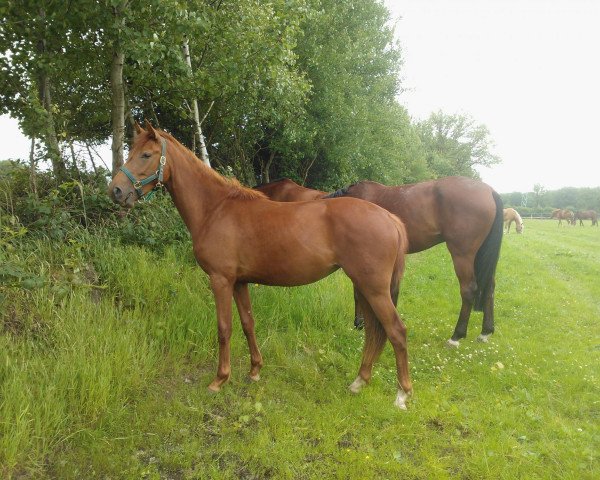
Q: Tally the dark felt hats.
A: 0